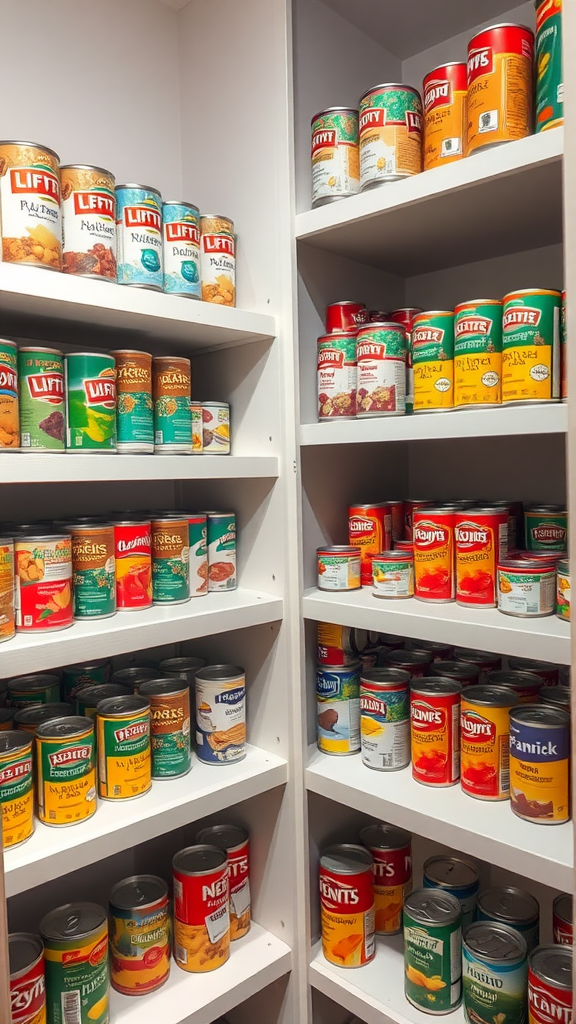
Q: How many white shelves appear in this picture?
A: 10